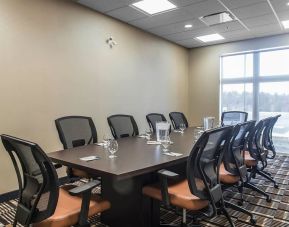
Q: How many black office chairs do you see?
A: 10